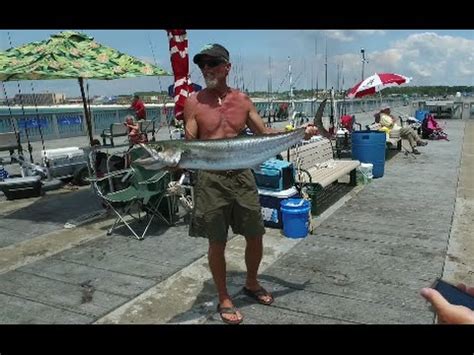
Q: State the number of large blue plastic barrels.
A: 1